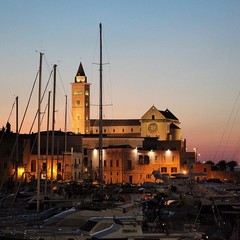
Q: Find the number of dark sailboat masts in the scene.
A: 6